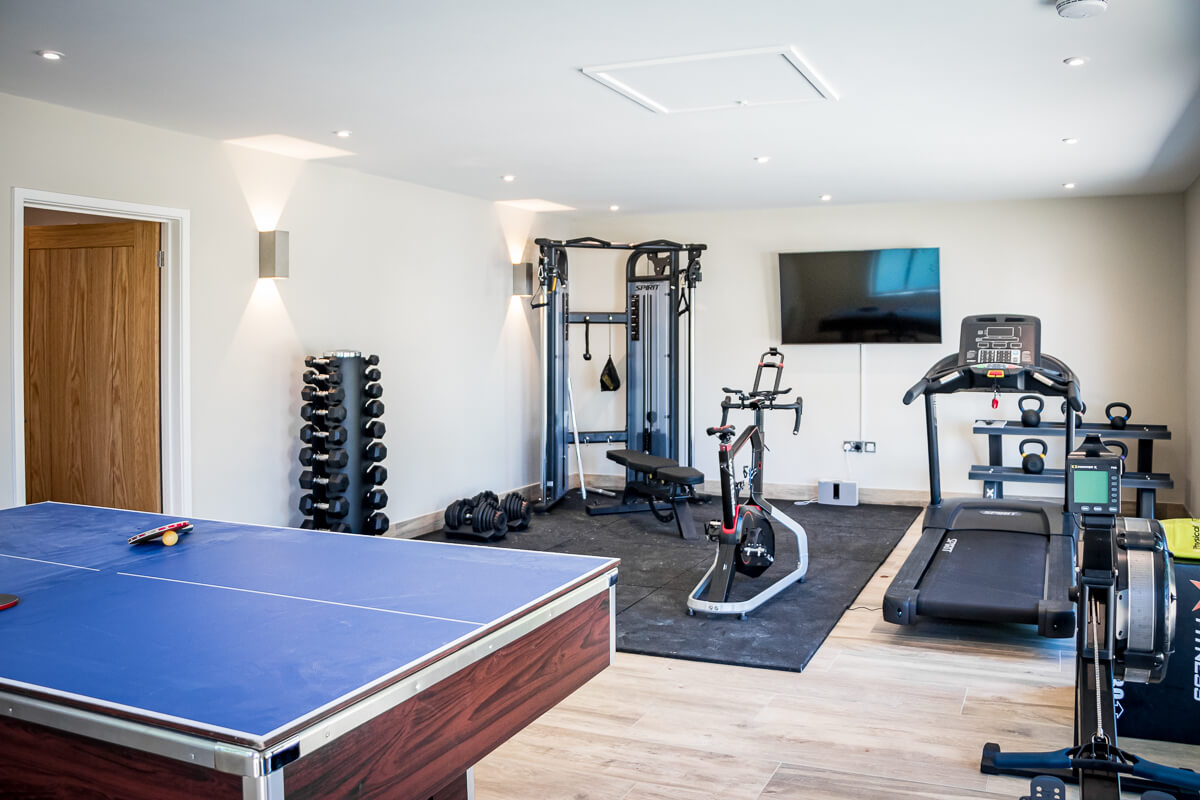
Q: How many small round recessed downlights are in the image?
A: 9